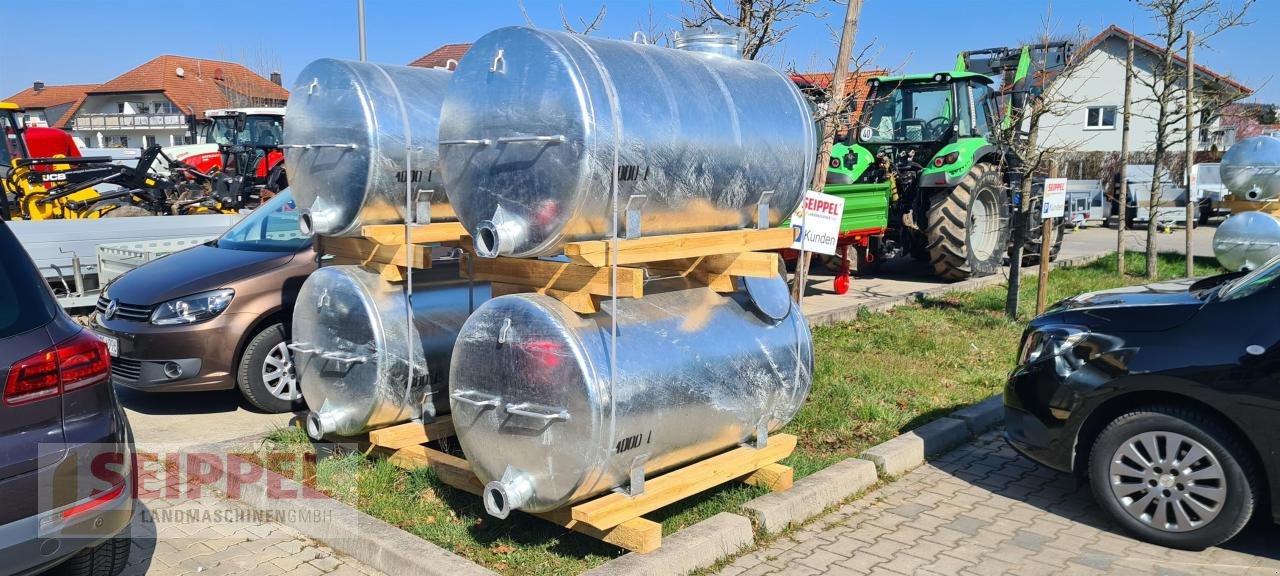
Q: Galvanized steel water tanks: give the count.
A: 6